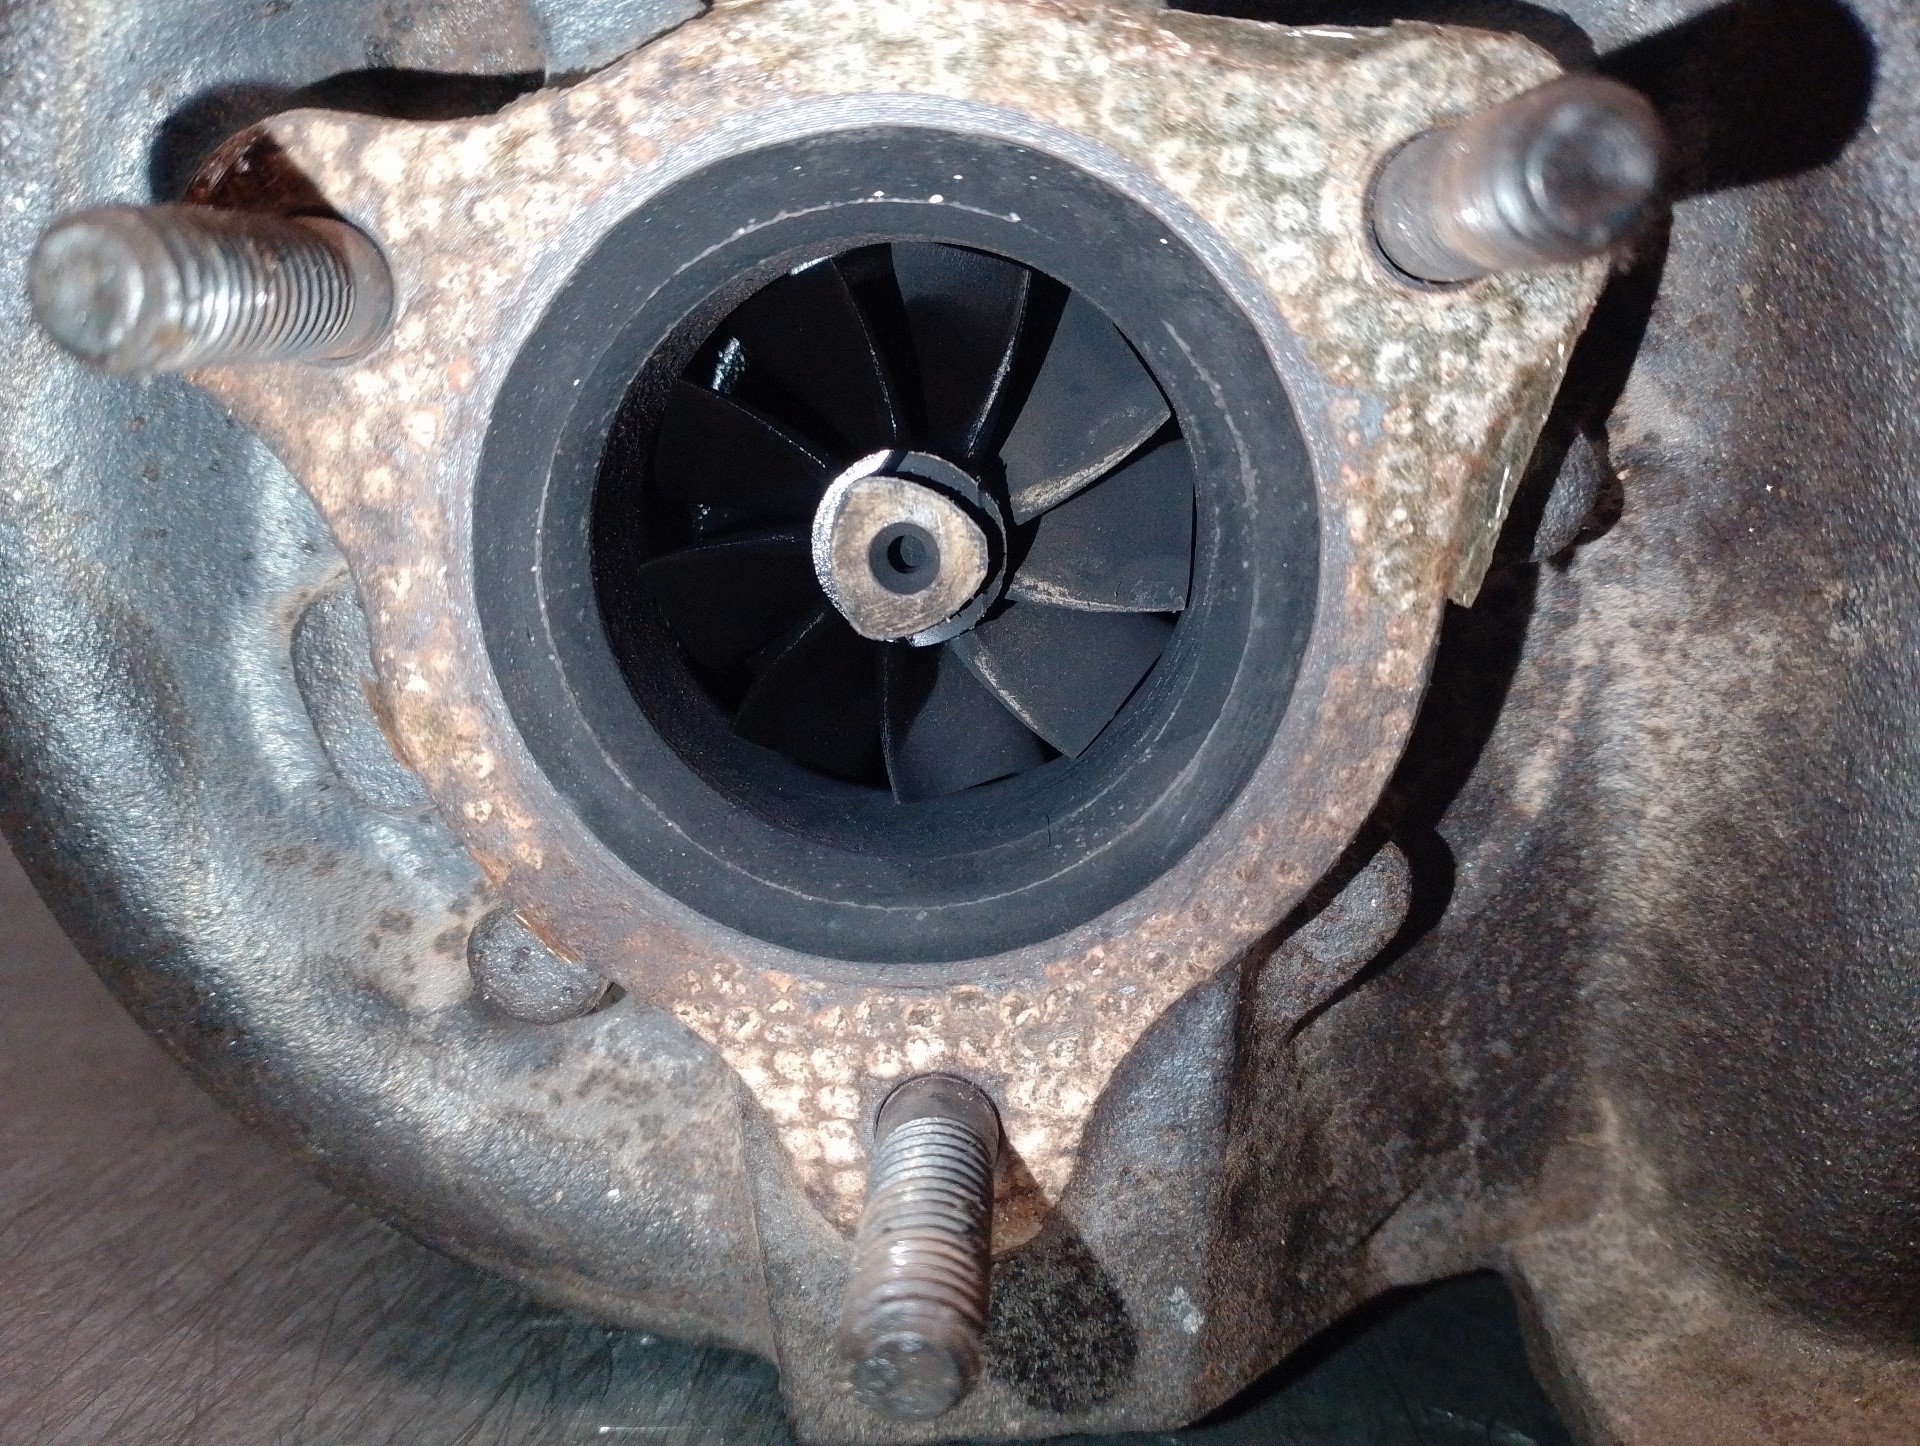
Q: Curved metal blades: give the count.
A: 9